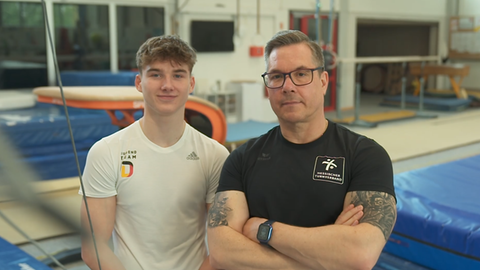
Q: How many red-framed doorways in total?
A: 1